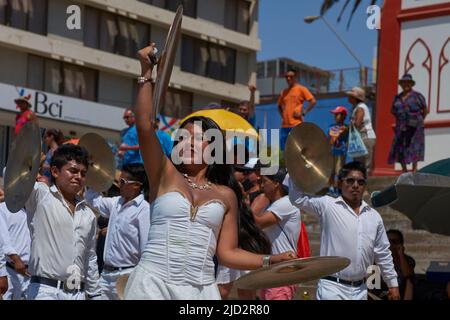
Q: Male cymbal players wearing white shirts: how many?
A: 3